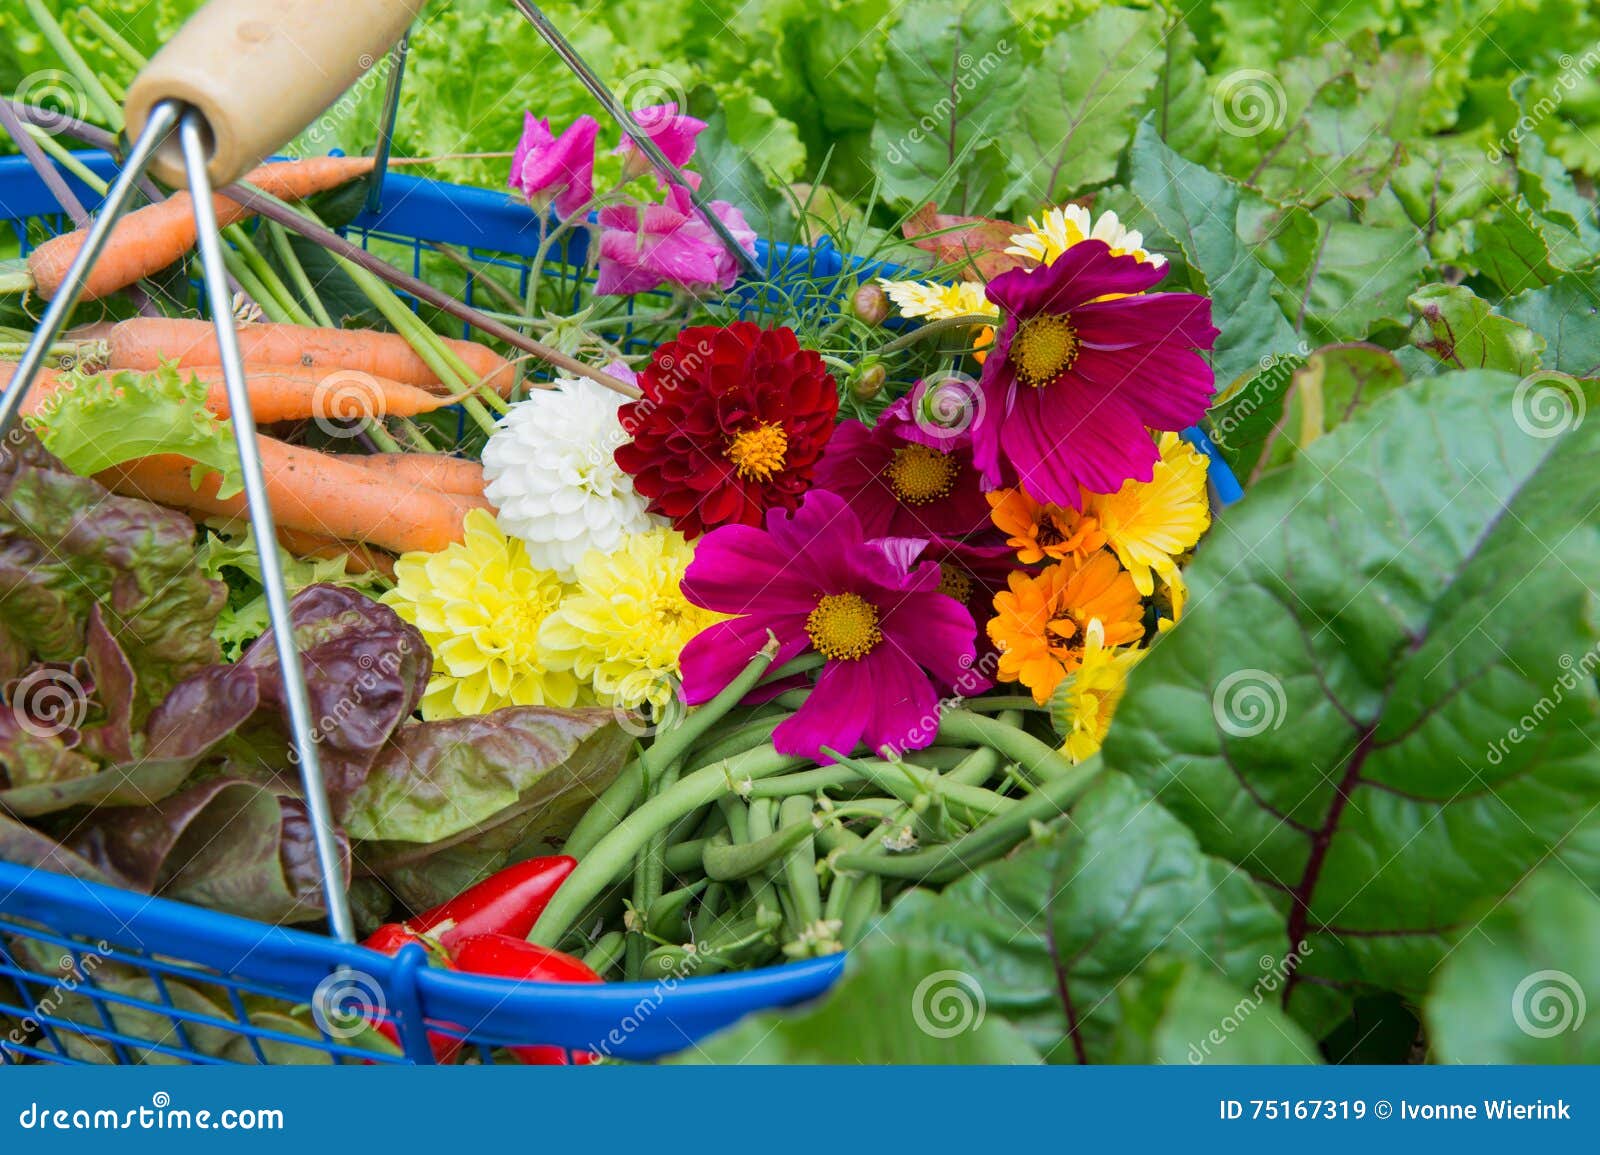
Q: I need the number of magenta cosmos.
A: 4